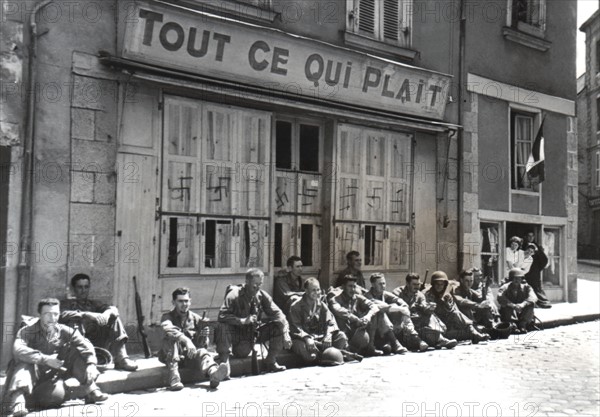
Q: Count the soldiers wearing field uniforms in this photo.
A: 14